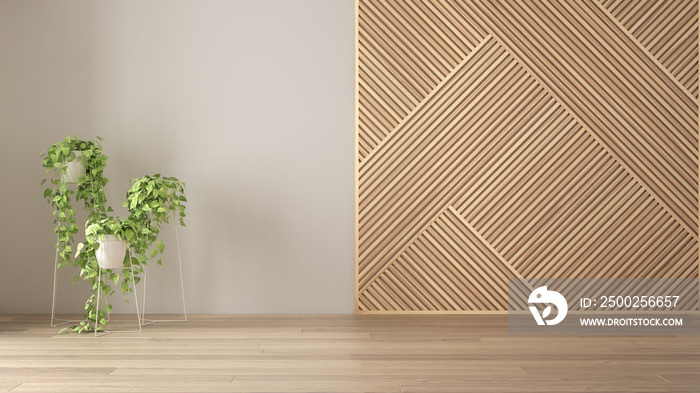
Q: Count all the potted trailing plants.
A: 3